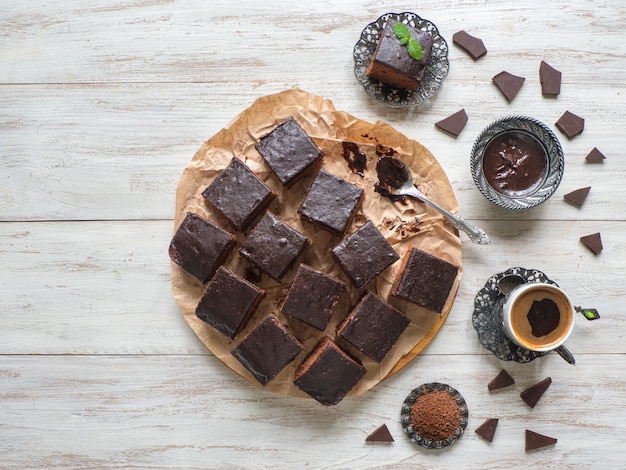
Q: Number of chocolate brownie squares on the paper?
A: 12